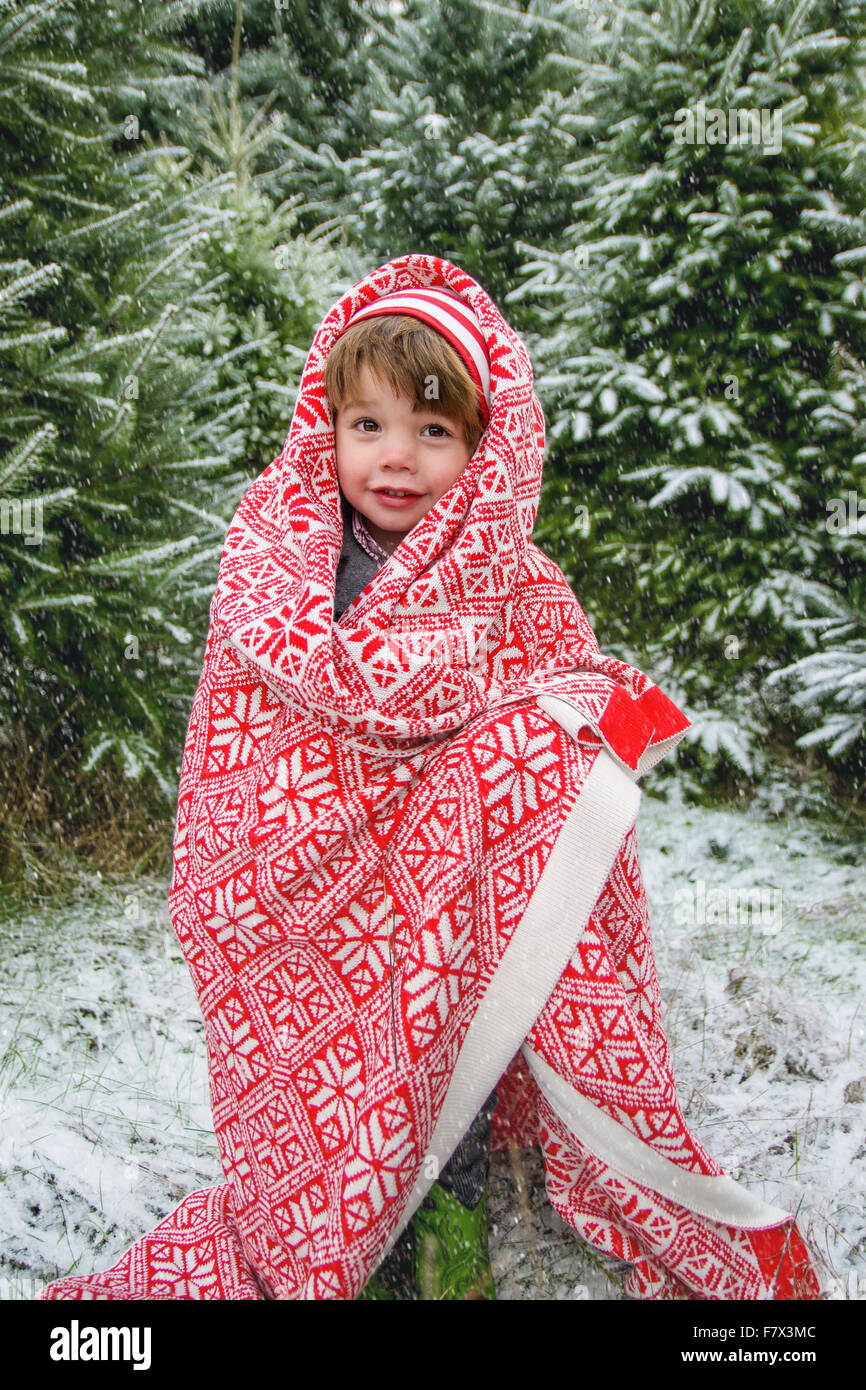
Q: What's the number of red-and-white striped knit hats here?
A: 1